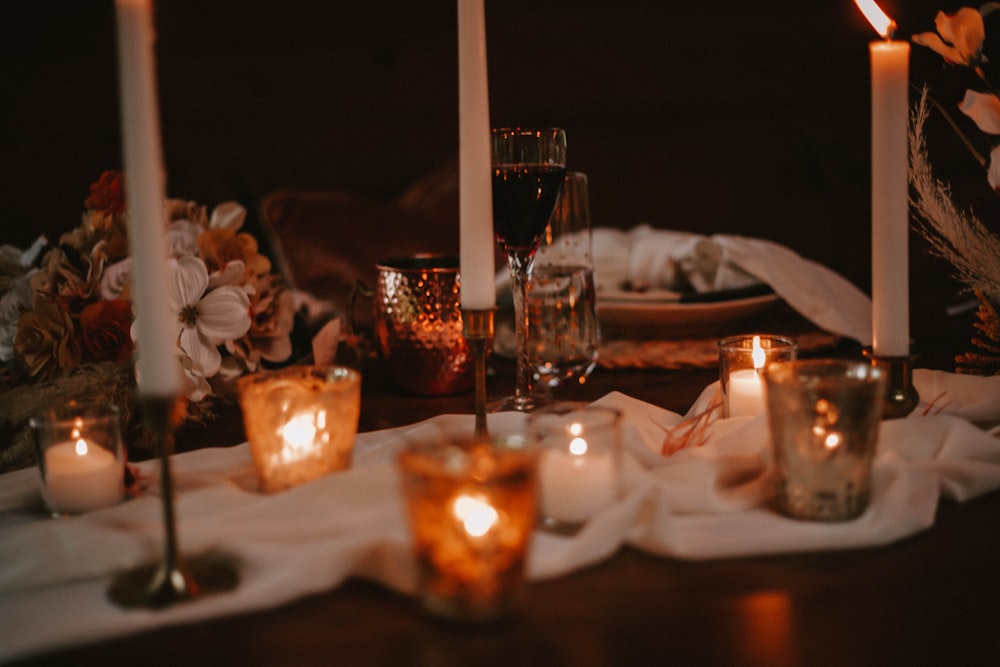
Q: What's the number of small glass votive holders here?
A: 6